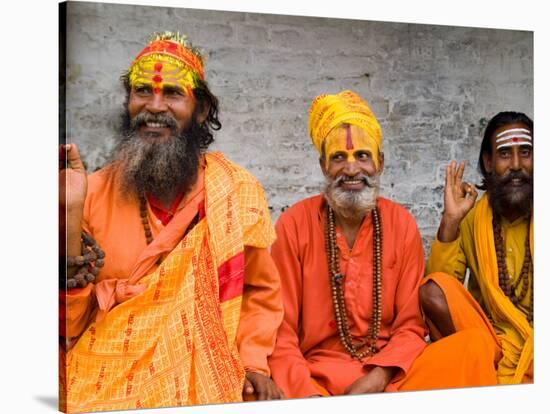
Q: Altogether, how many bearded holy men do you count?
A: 3